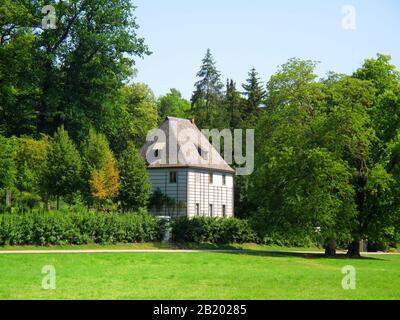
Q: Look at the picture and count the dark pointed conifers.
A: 3